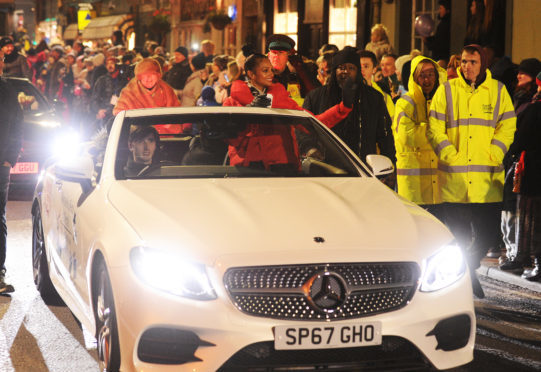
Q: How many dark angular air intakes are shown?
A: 2